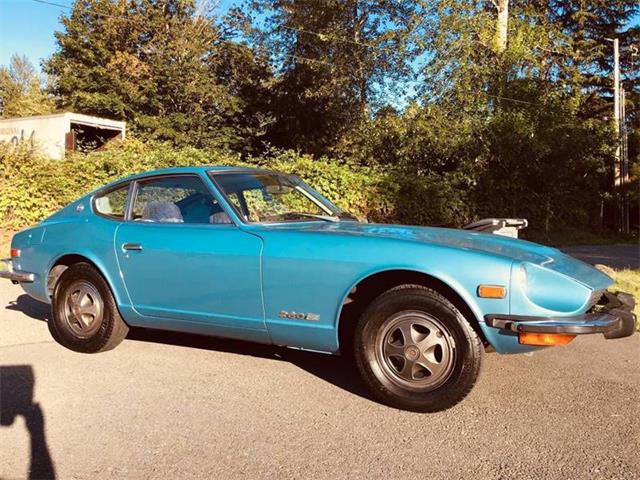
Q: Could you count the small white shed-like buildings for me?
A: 1